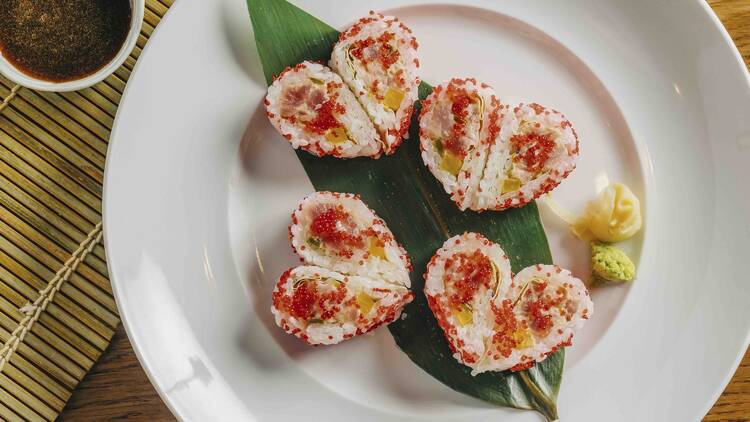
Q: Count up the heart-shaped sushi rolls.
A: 4